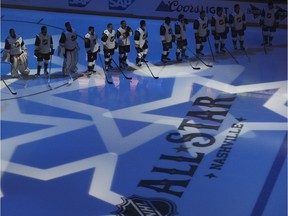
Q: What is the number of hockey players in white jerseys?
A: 13